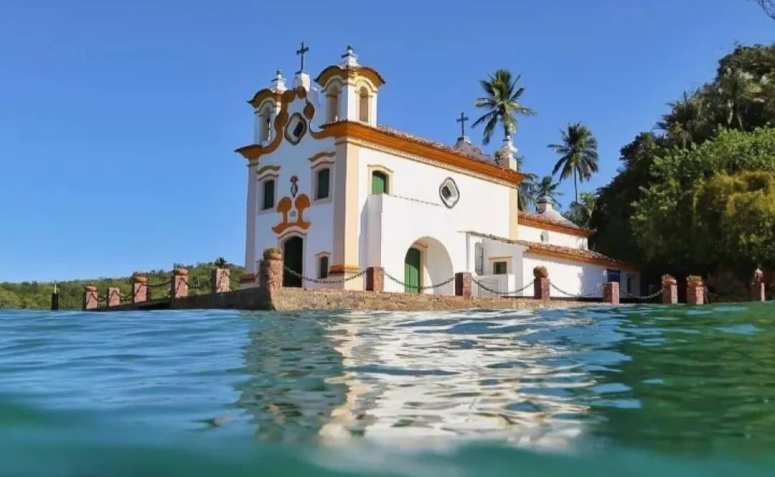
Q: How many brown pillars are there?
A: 13